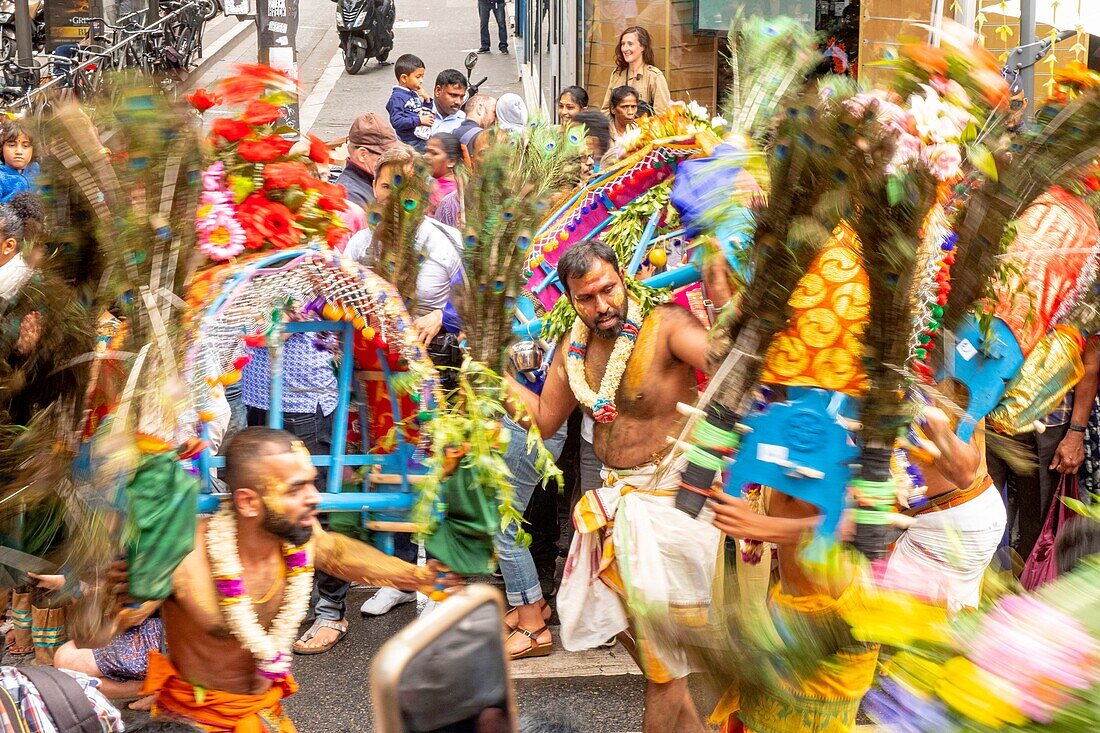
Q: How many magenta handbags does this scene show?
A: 1